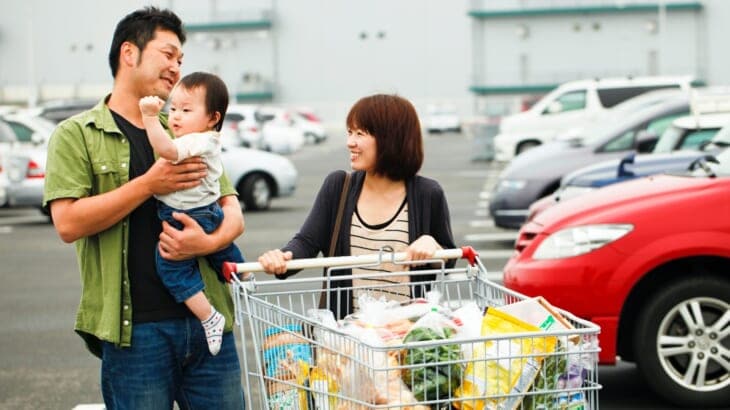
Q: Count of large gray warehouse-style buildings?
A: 1